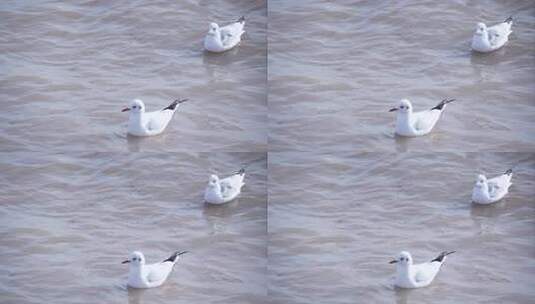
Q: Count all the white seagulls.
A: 8